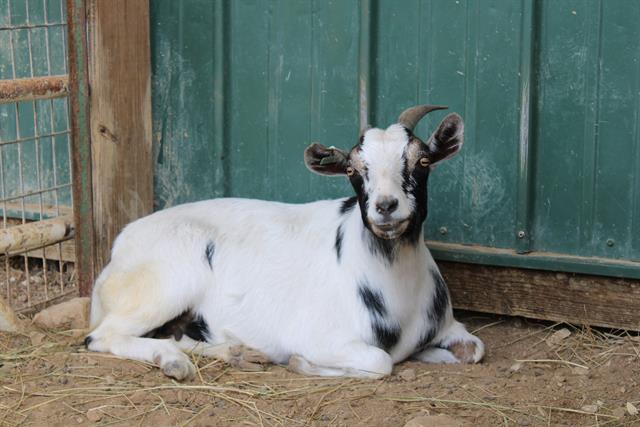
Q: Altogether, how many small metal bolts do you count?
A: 3